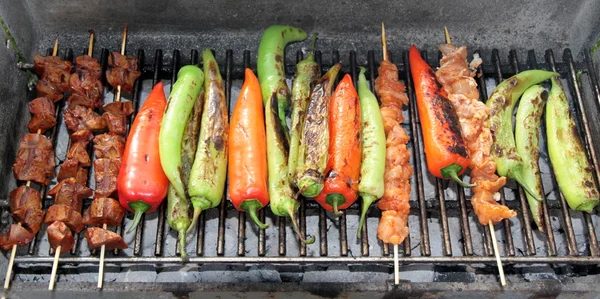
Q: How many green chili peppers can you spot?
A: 11